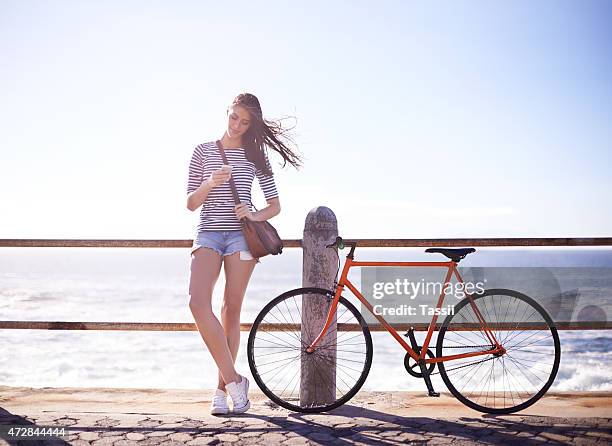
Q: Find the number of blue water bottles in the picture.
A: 0